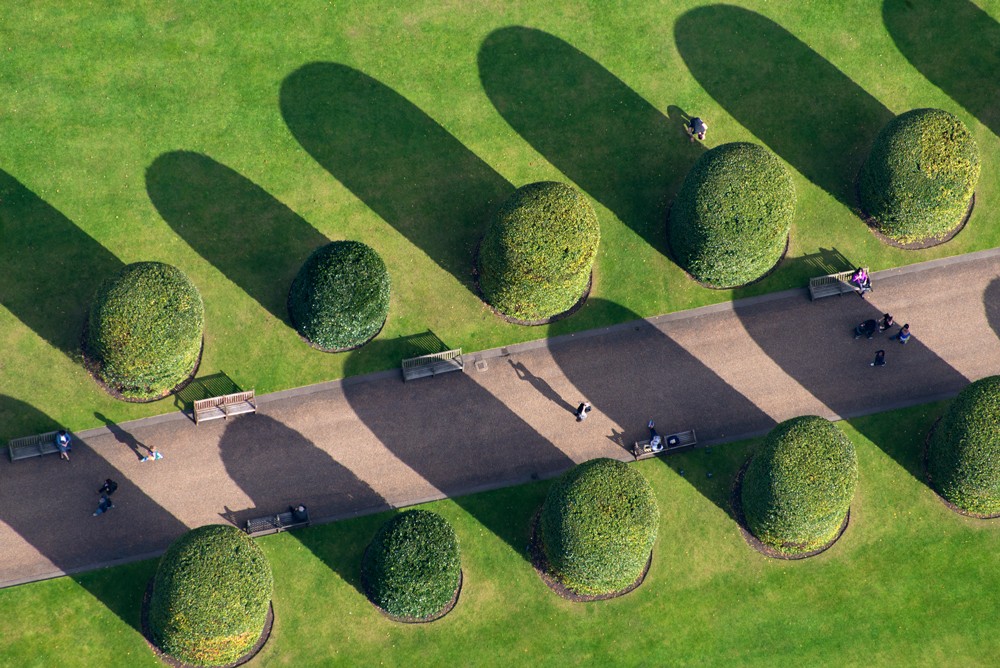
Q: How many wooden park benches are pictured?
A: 6